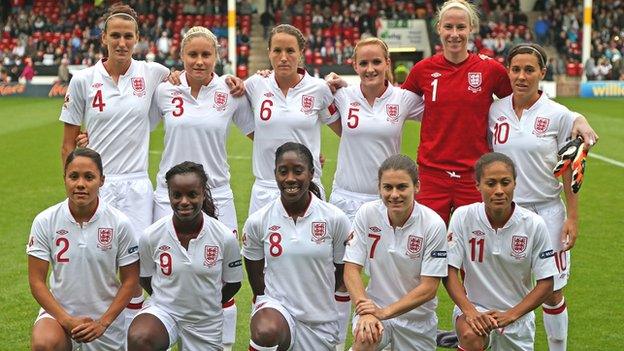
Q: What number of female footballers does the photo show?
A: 11